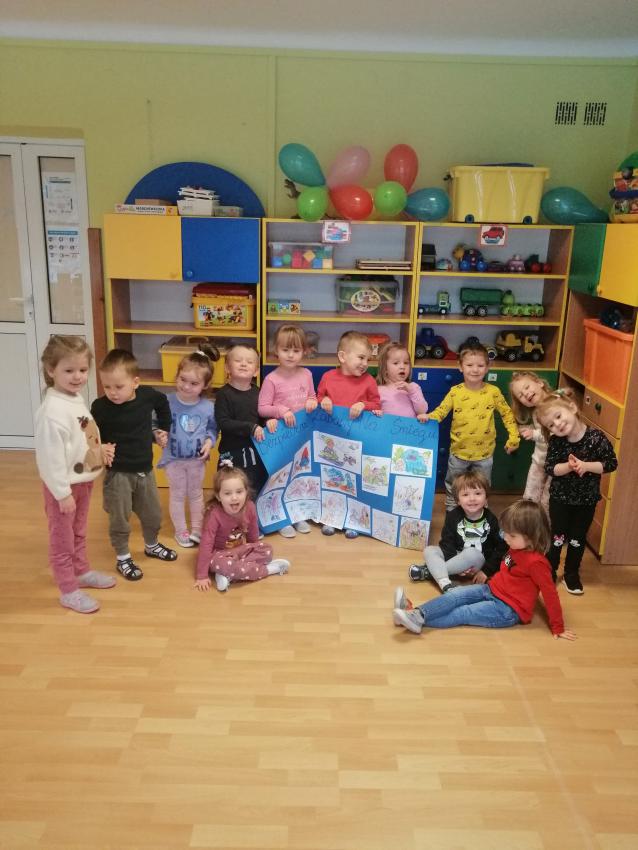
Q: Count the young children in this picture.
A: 13